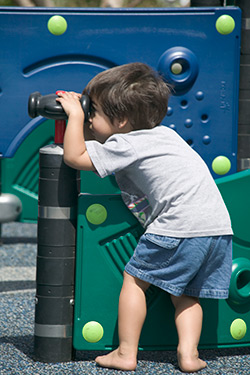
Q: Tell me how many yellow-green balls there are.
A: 6